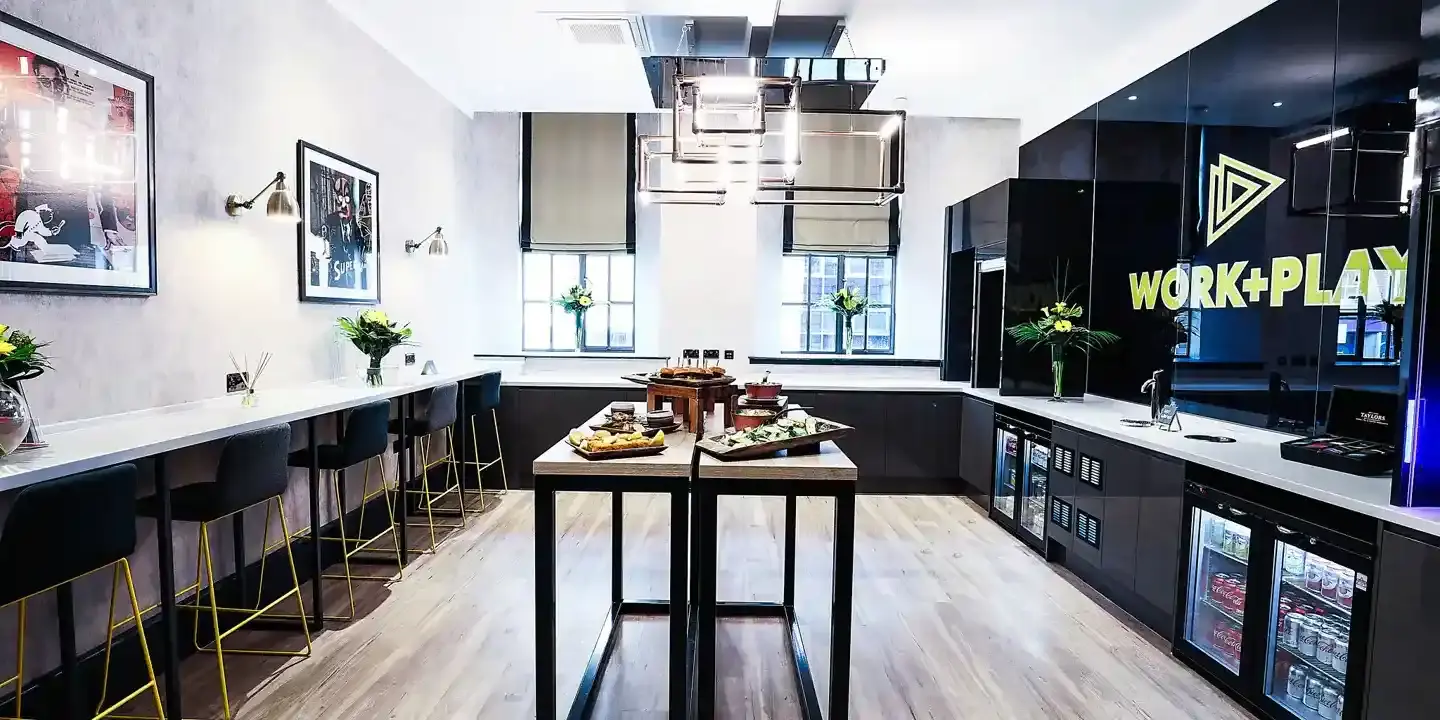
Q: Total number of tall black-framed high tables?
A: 2